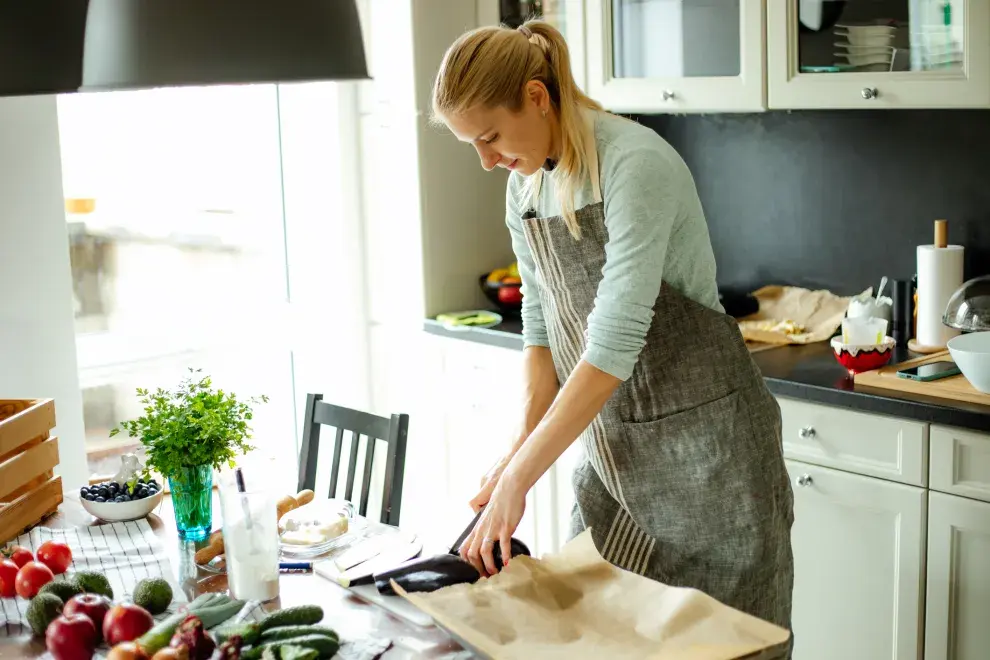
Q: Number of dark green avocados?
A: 4